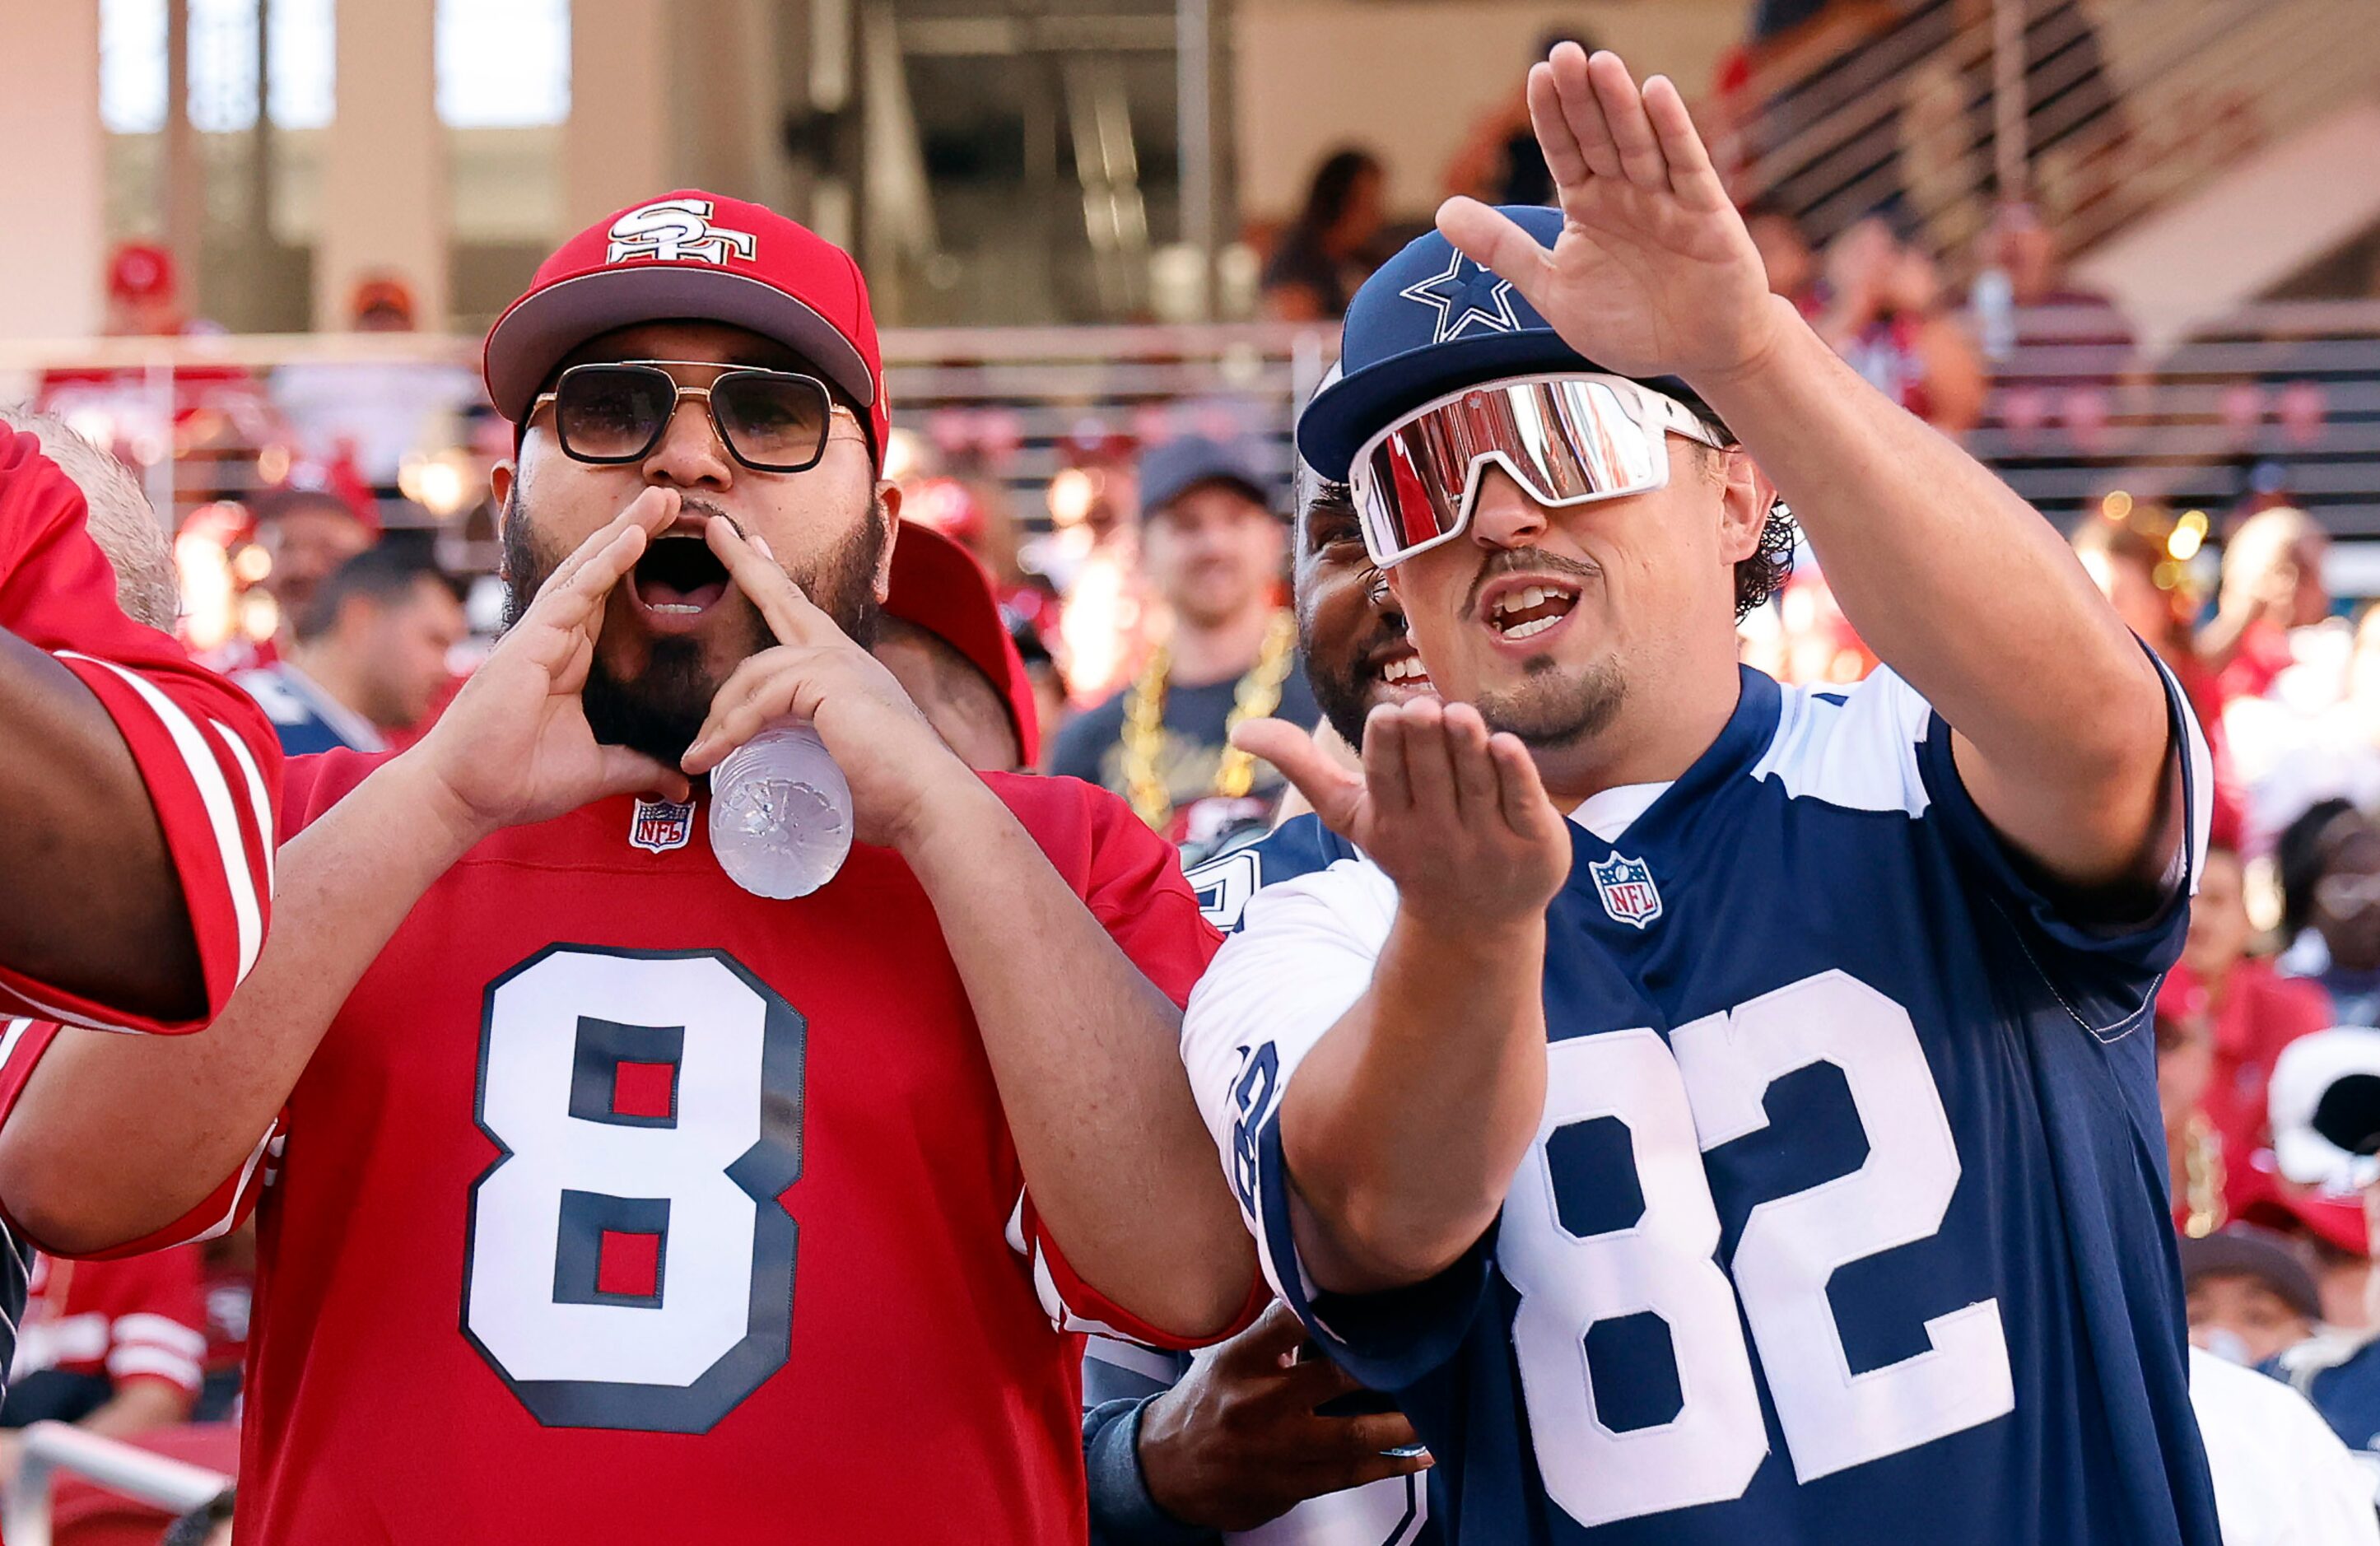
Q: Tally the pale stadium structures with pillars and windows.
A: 1